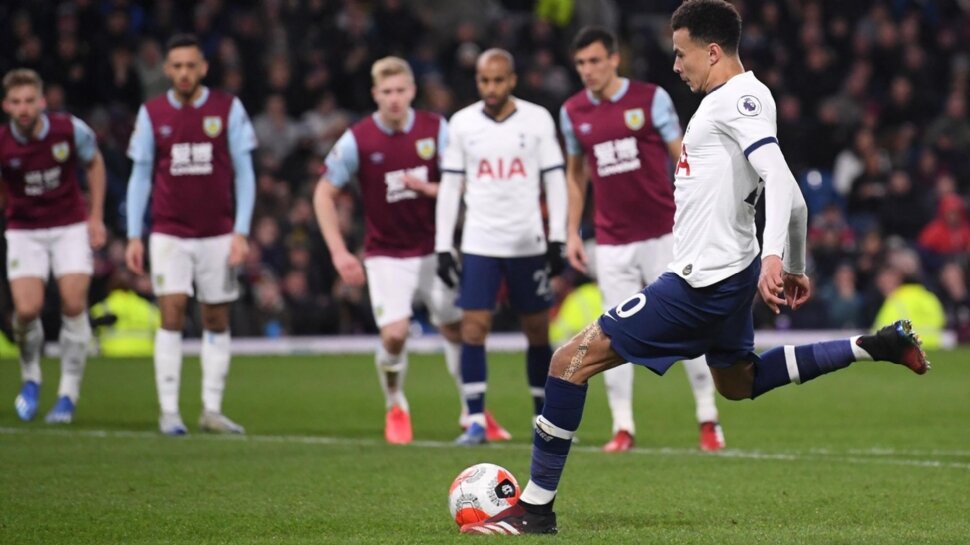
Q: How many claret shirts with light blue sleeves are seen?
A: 4